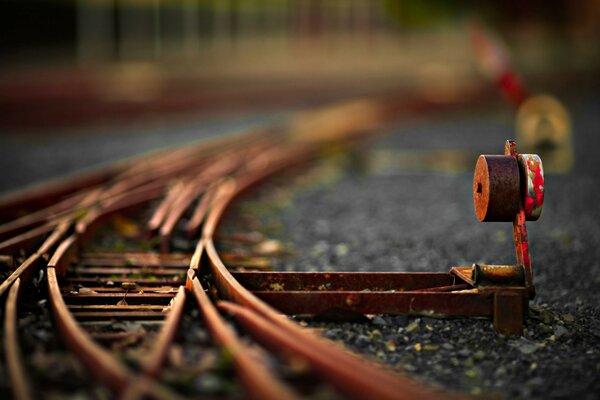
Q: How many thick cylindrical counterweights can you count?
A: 2